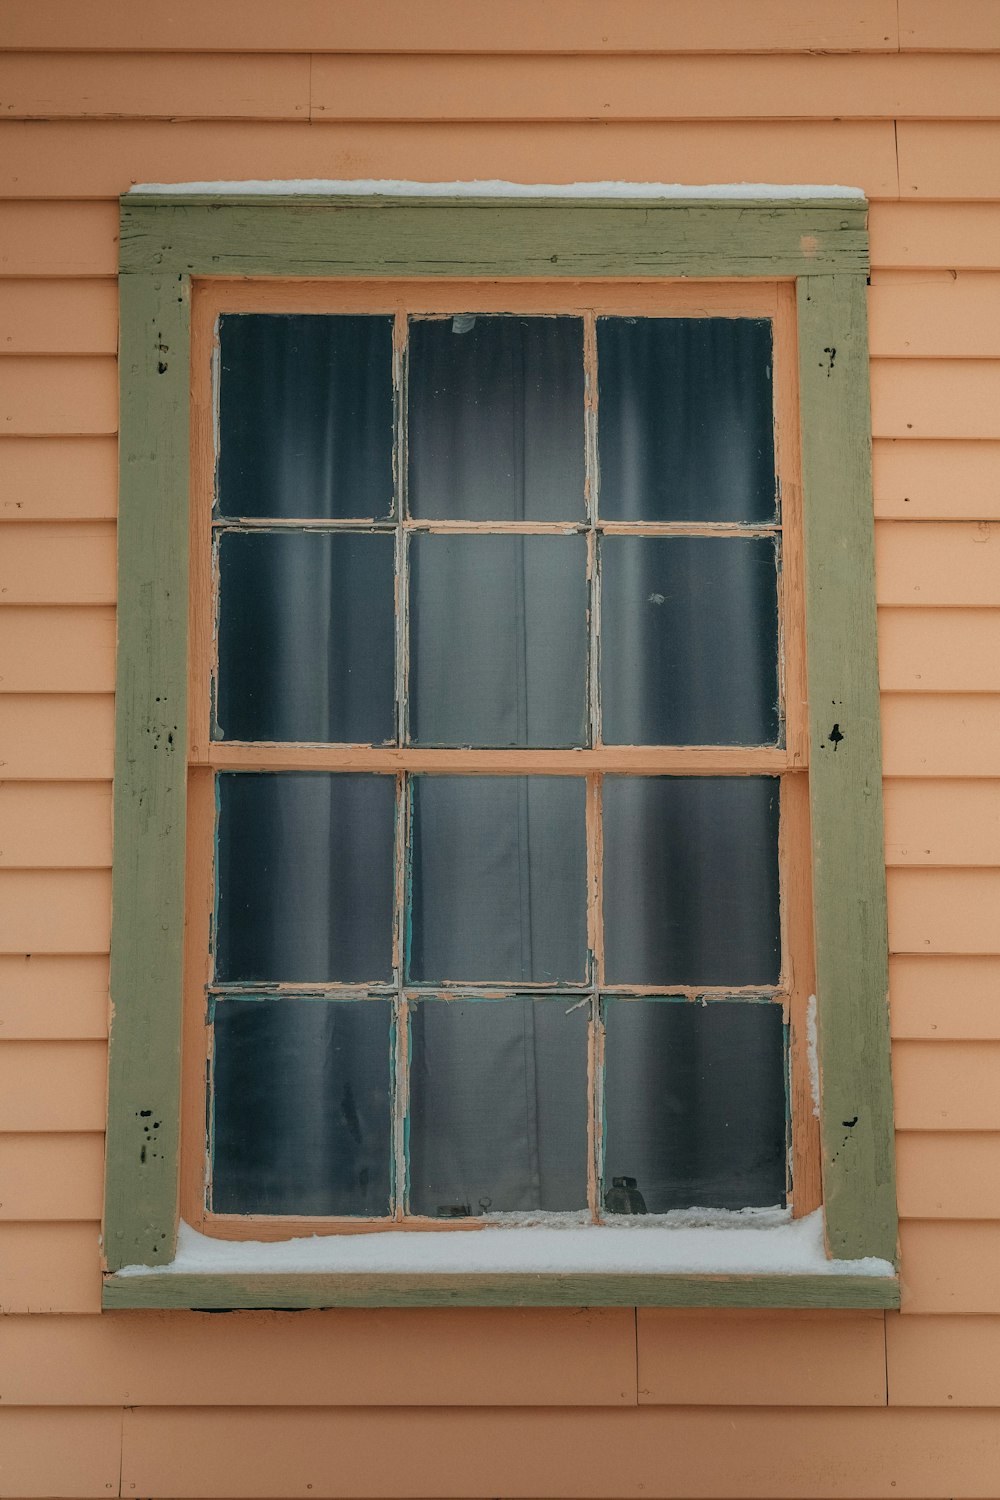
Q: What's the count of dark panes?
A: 12